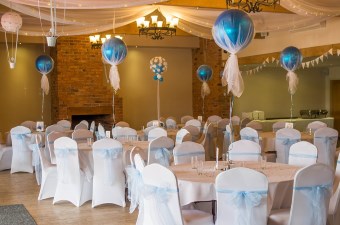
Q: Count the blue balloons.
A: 5